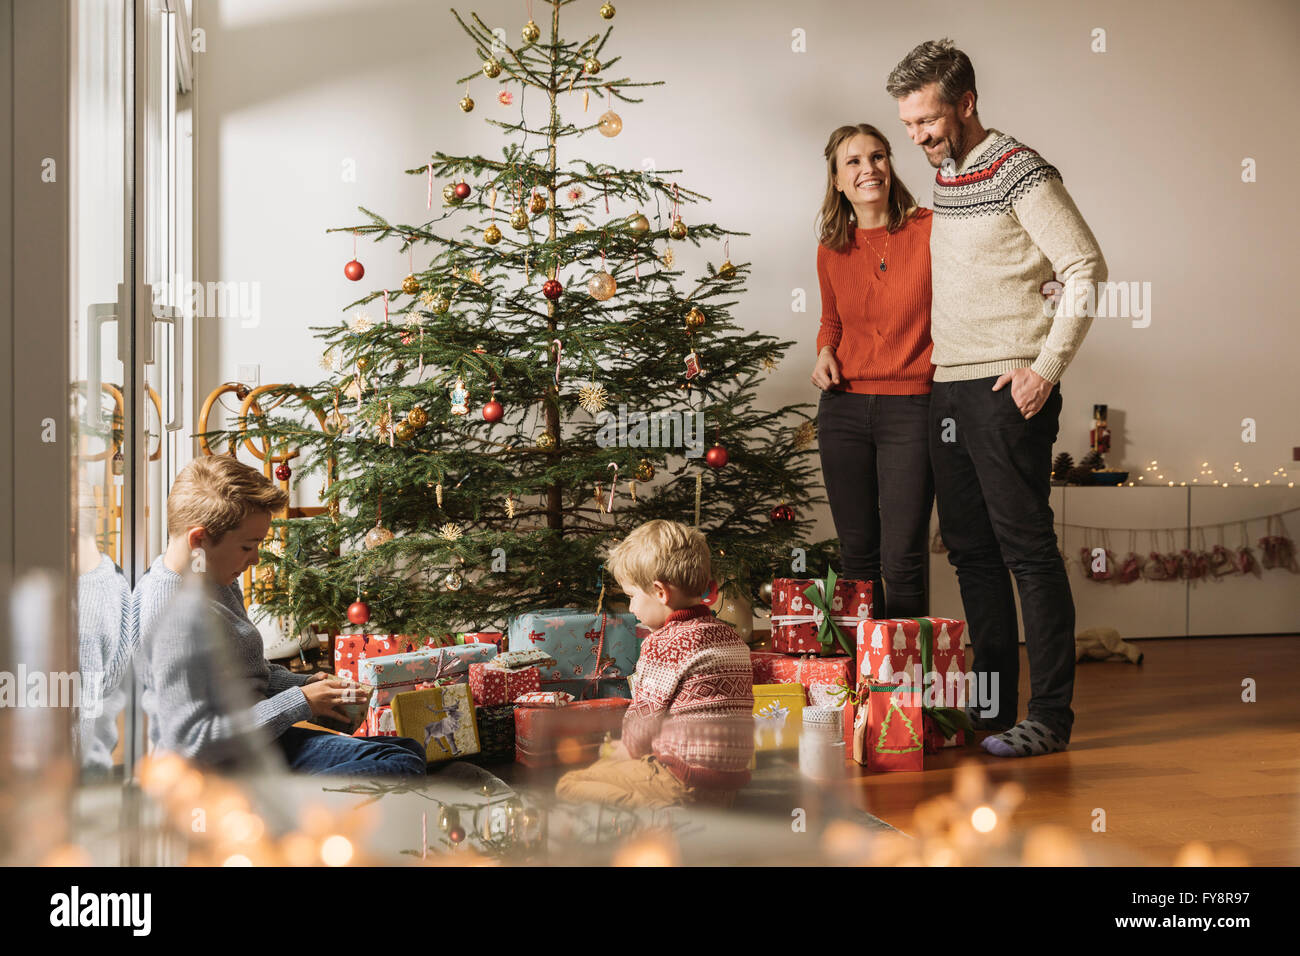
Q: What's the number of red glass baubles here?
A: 8